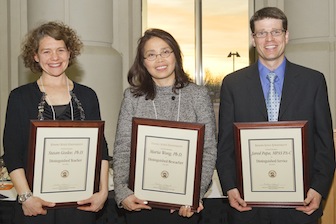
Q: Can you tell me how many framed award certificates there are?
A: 3